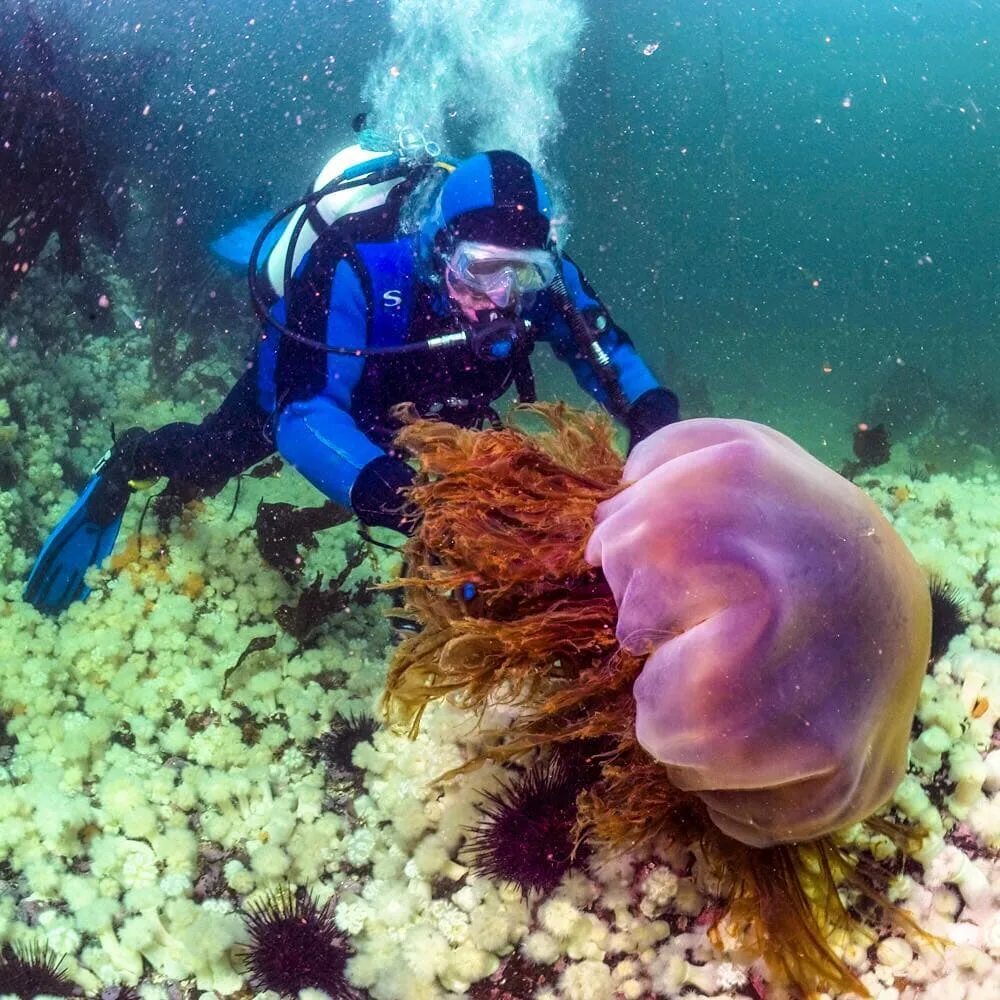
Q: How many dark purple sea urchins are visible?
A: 5